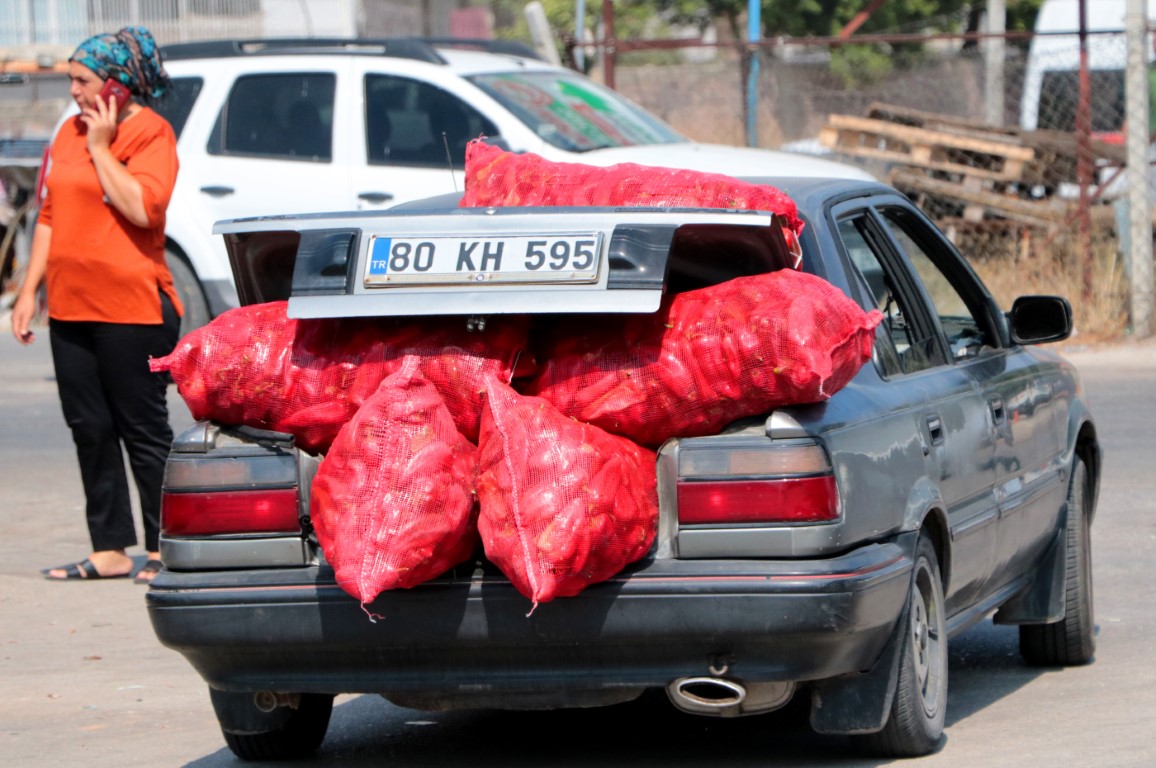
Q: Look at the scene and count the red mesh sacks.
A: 5